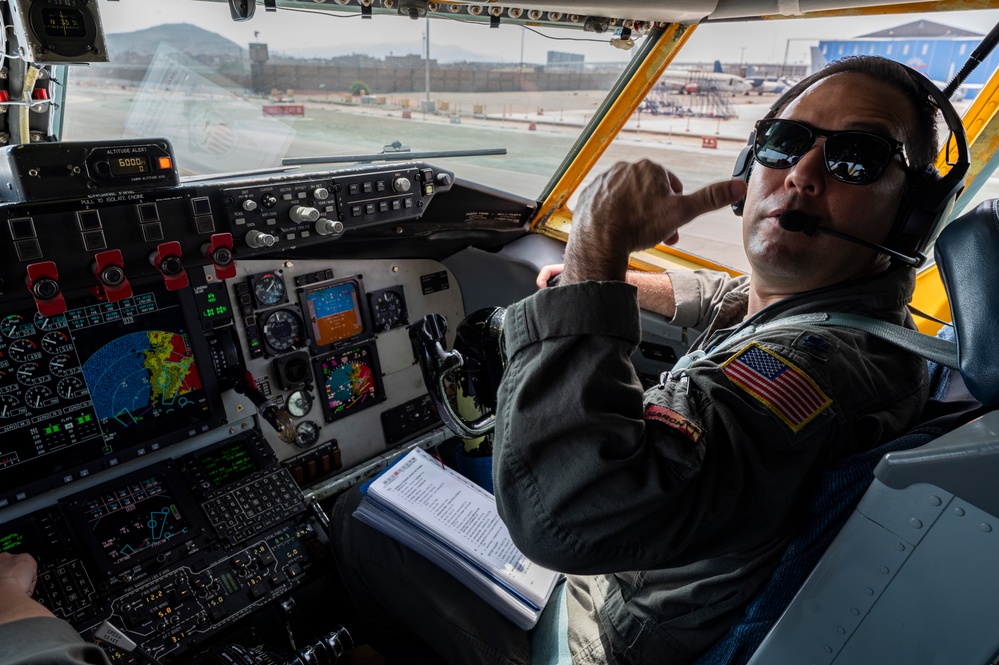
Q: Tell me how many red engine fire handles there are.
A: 4